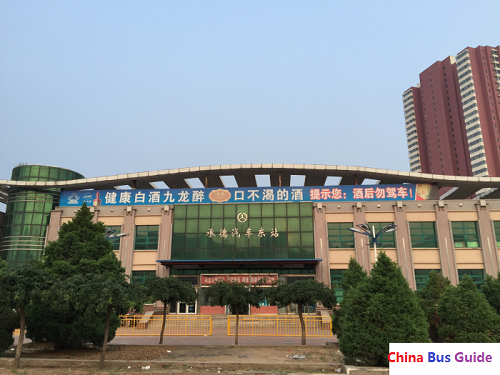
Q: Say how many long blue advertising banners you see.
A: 1